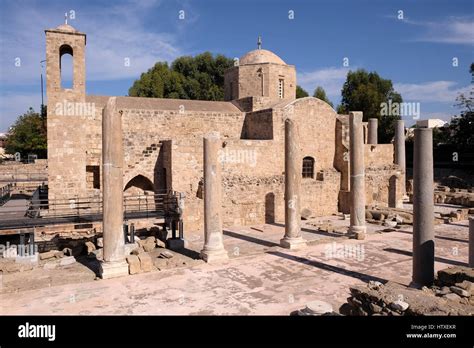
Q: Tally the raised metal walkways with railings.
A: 1